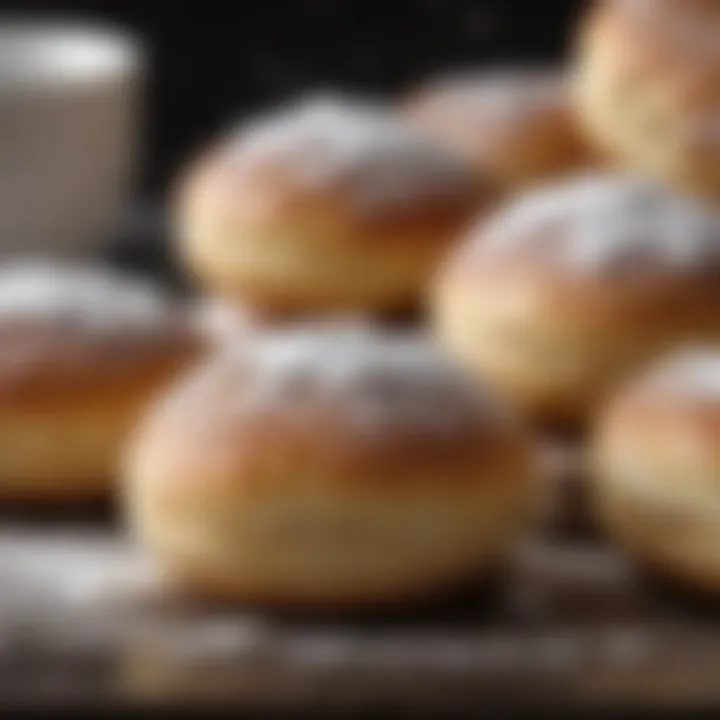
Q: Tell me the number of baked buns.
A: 7